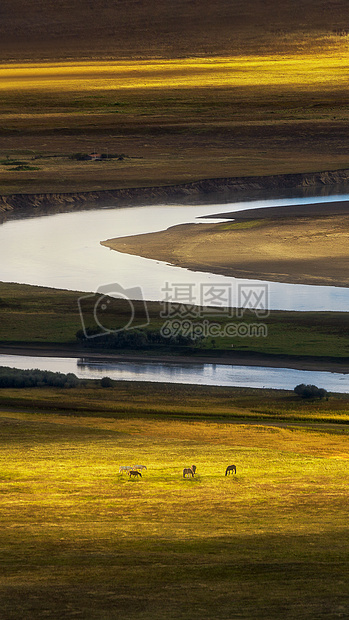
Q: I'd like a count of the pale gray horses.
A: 2